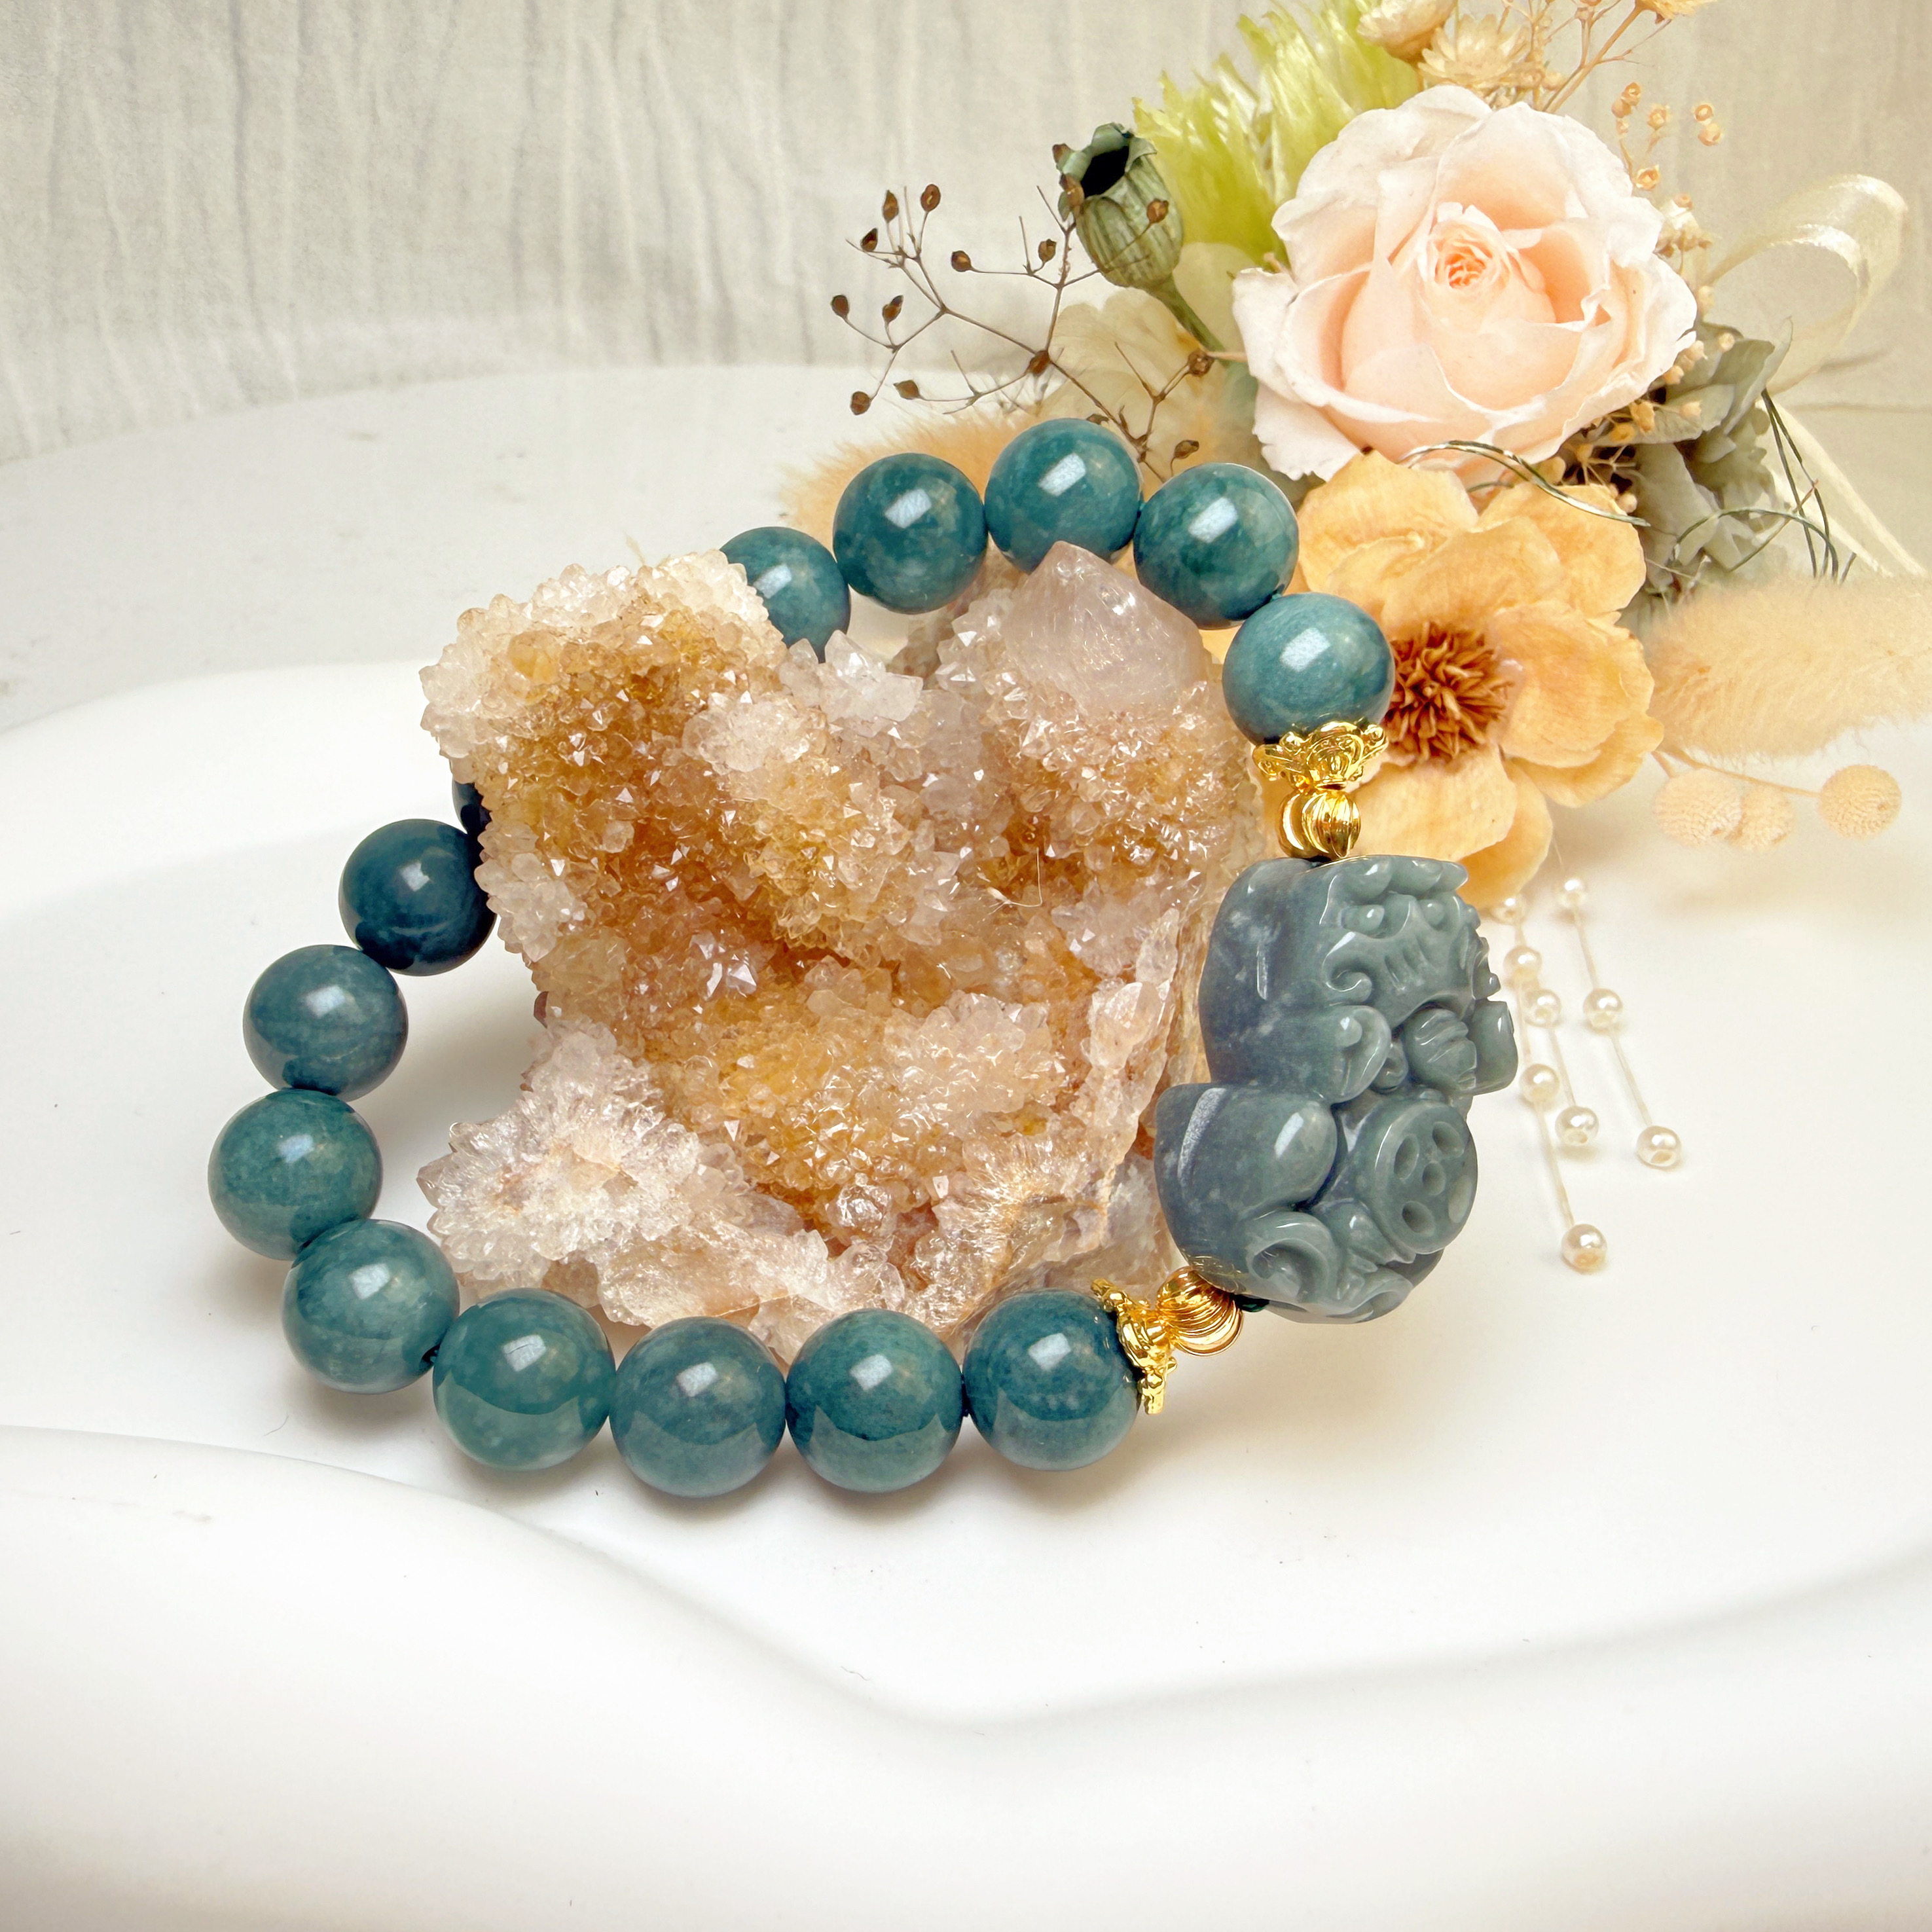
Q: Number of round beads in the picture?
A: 14